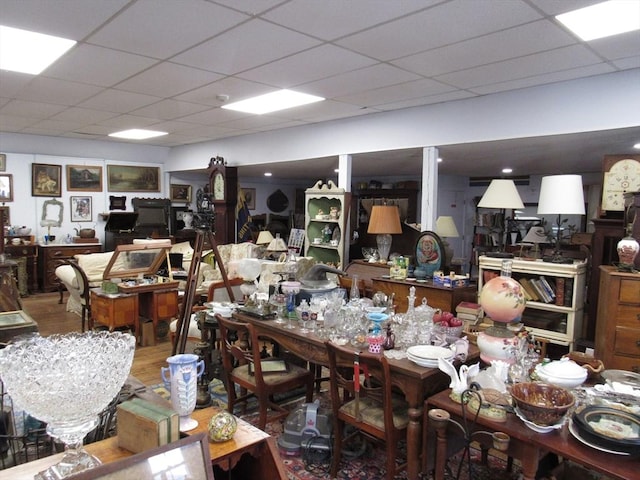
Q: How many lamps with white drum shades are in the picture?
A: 1